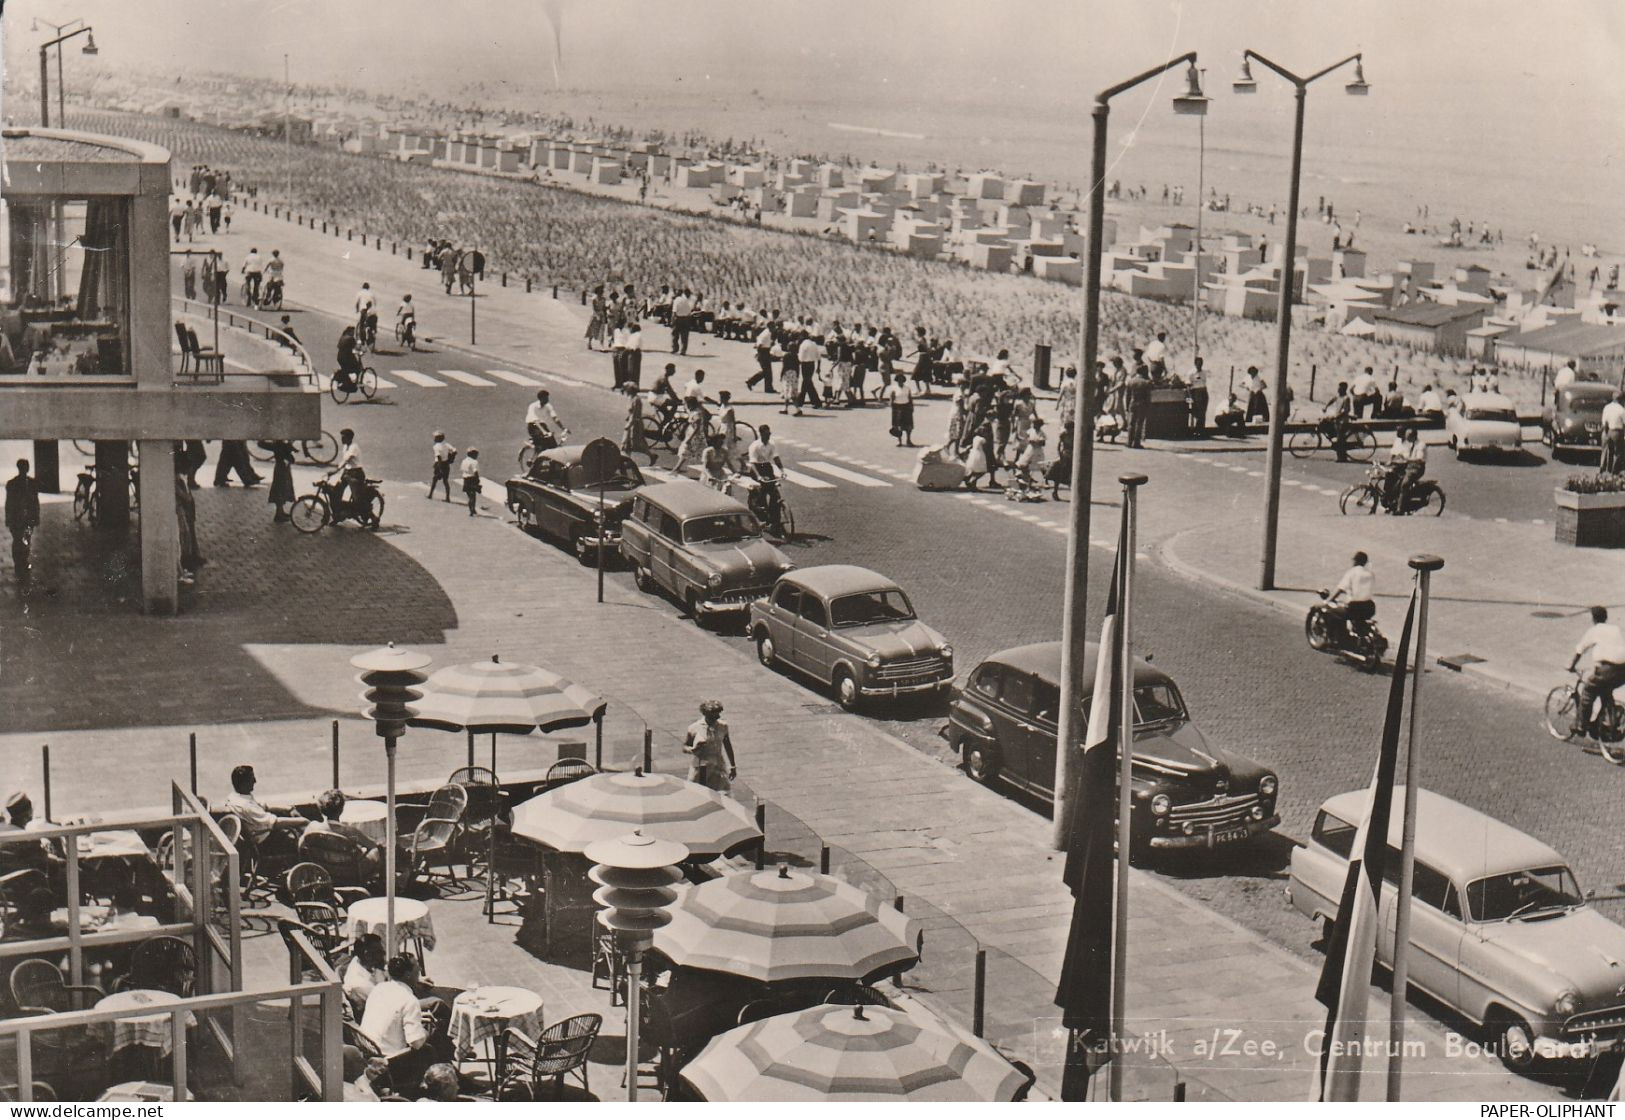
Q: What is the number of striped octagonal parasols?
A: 4